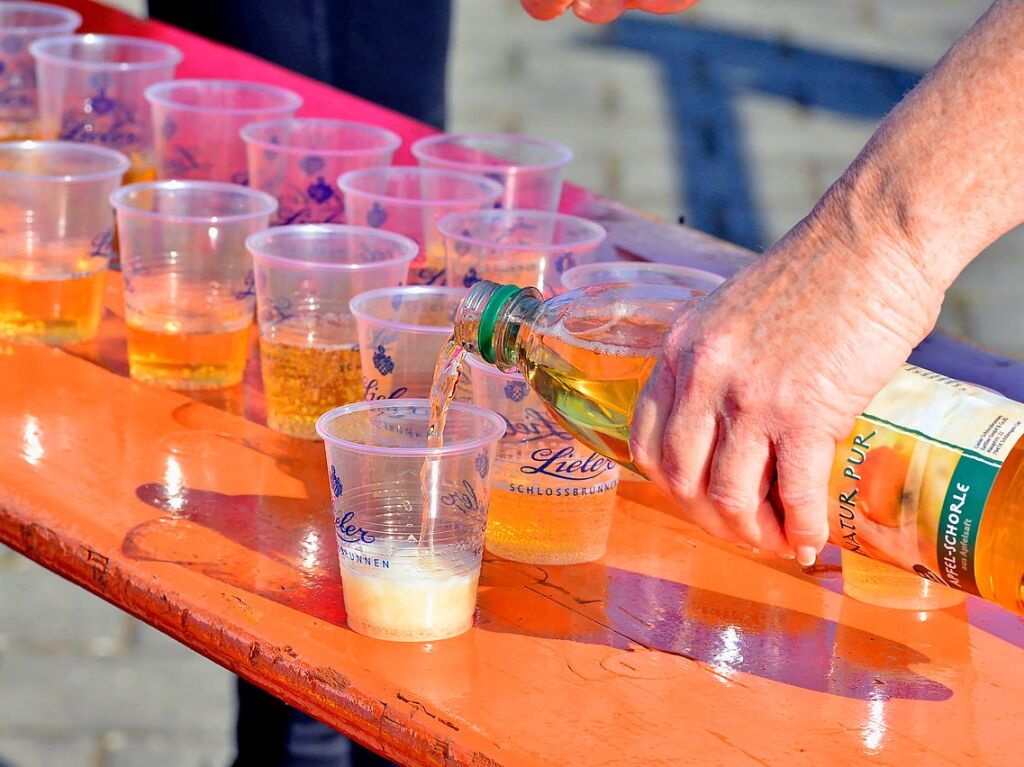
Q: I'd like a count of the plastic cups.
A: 15